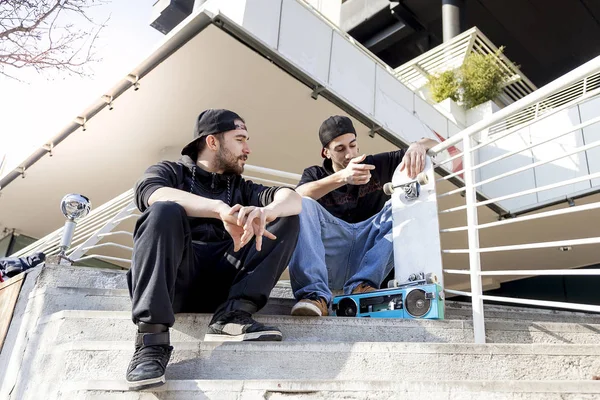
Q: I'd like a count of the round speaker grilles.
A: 2